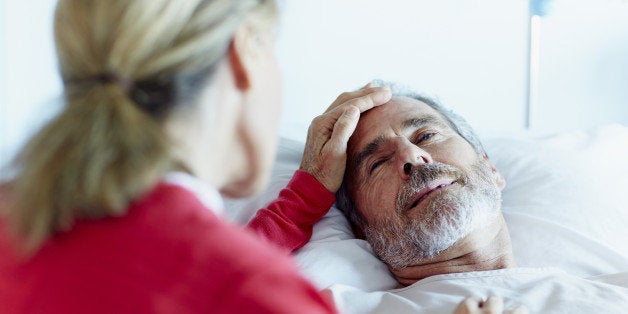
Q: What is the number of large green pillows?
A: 0